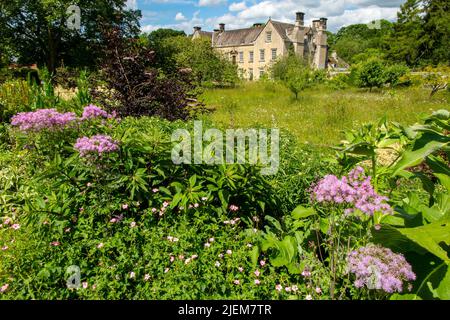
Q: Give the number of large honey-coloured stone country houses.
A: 1